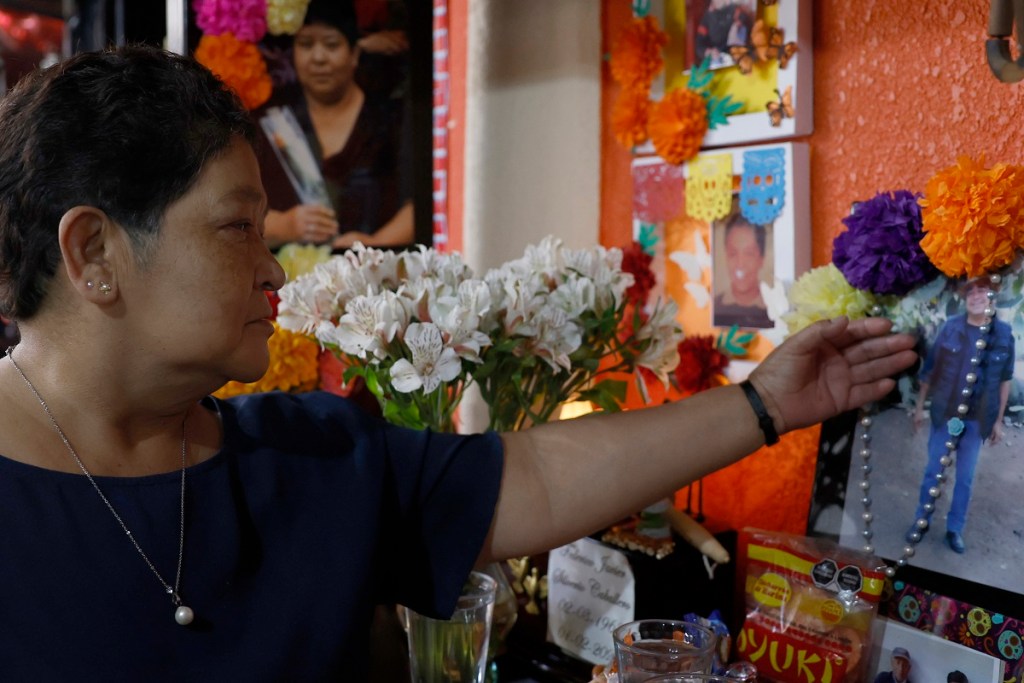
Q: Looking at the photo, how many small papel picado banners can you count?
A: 3